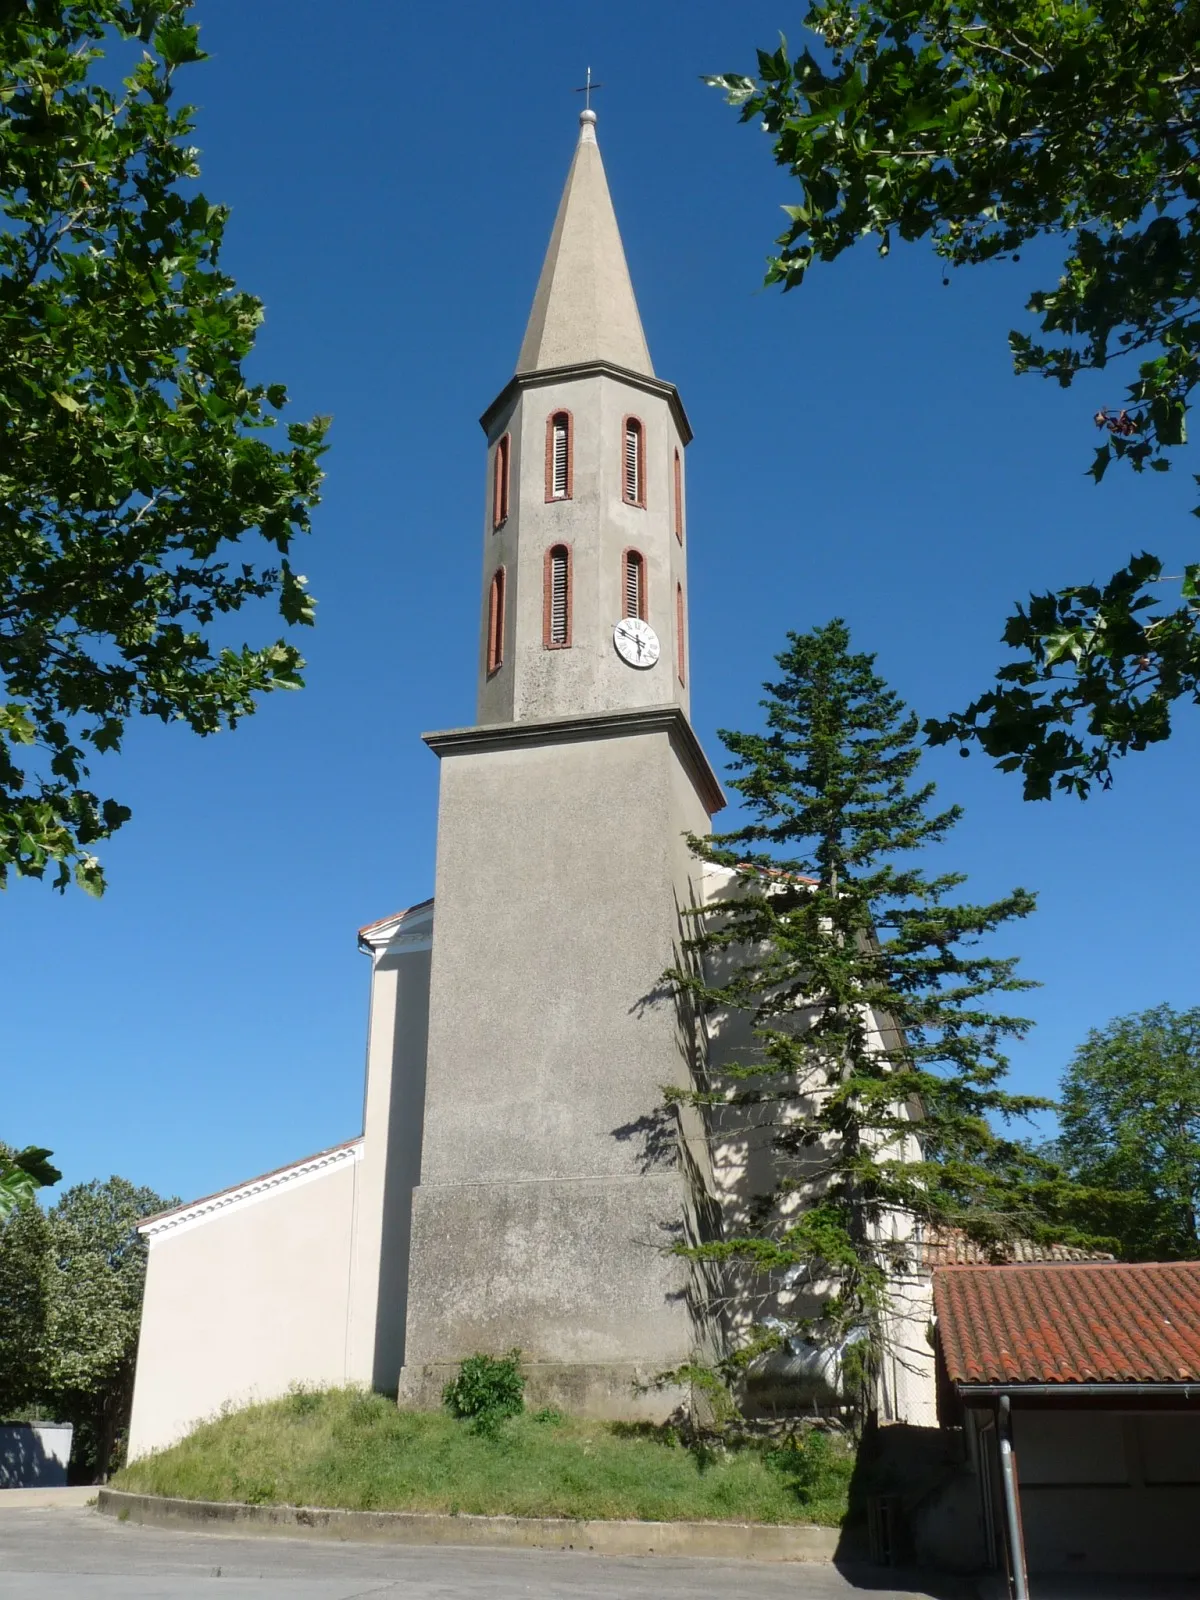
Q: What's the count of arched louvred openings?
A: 8